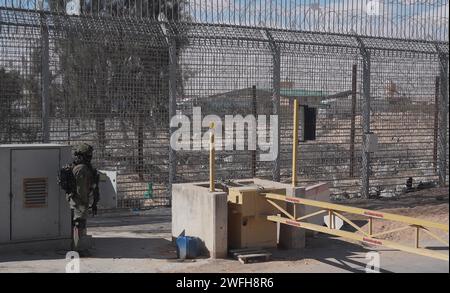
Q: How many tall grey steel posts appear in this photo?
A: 5